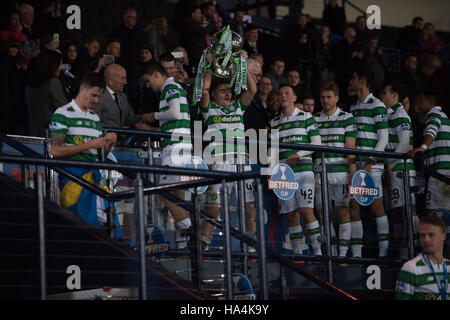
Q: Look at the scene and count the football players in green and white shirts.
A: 9